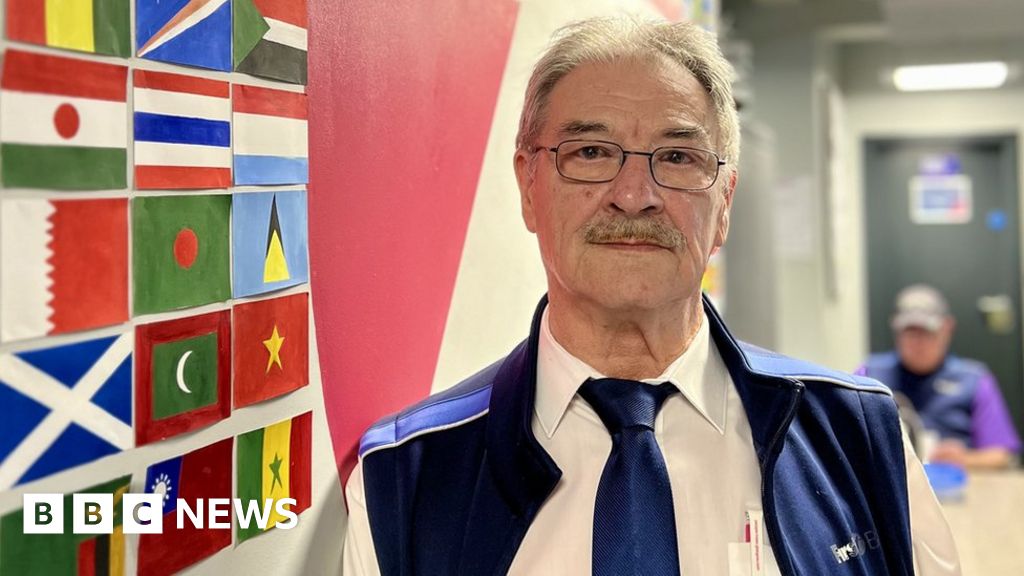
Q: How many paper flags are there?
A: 15